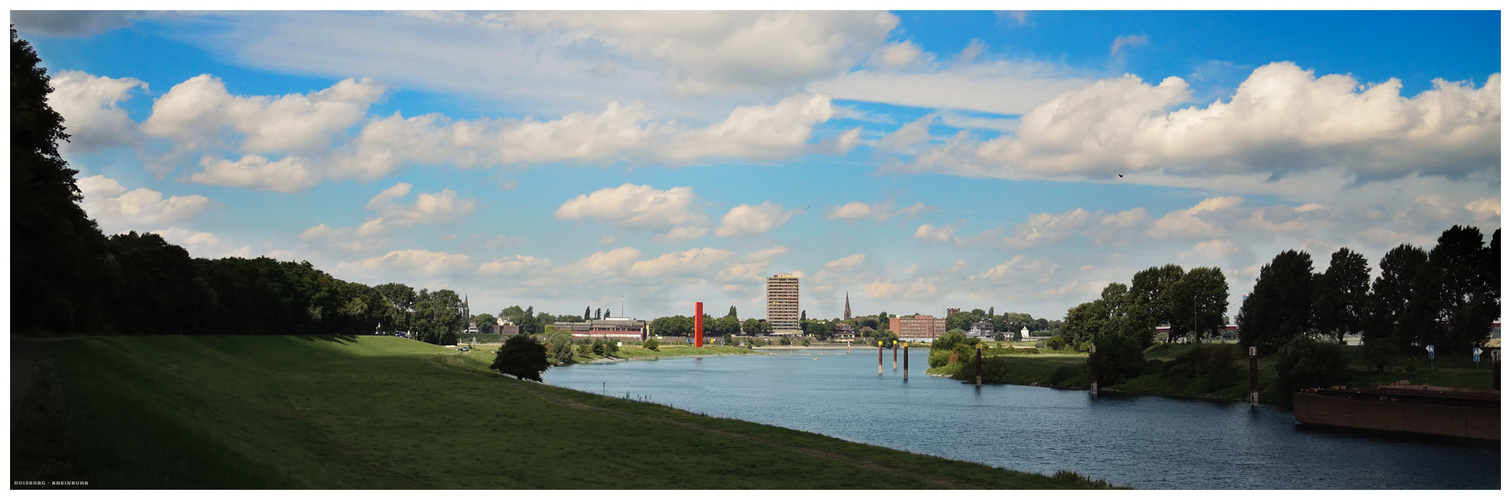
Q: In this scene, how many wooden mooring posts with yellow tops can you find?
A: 4